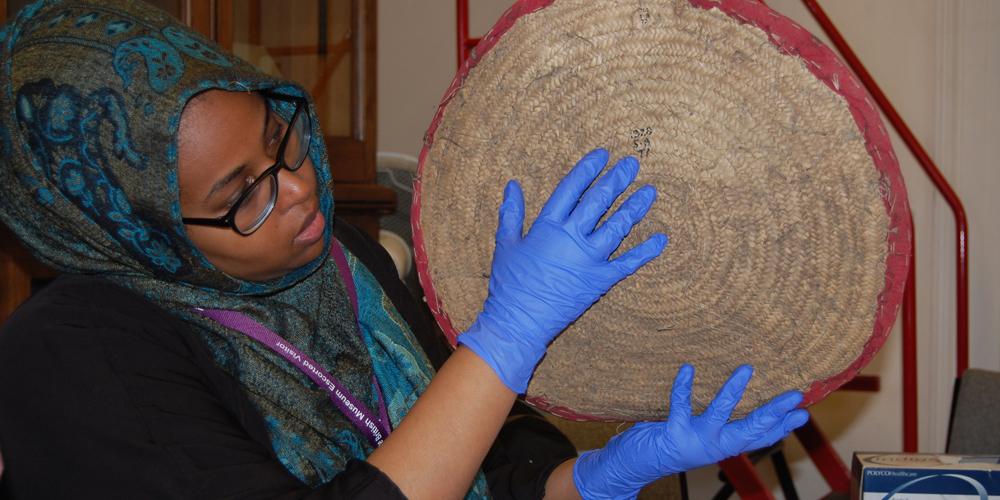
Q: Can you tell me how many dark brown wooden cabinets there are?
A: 1